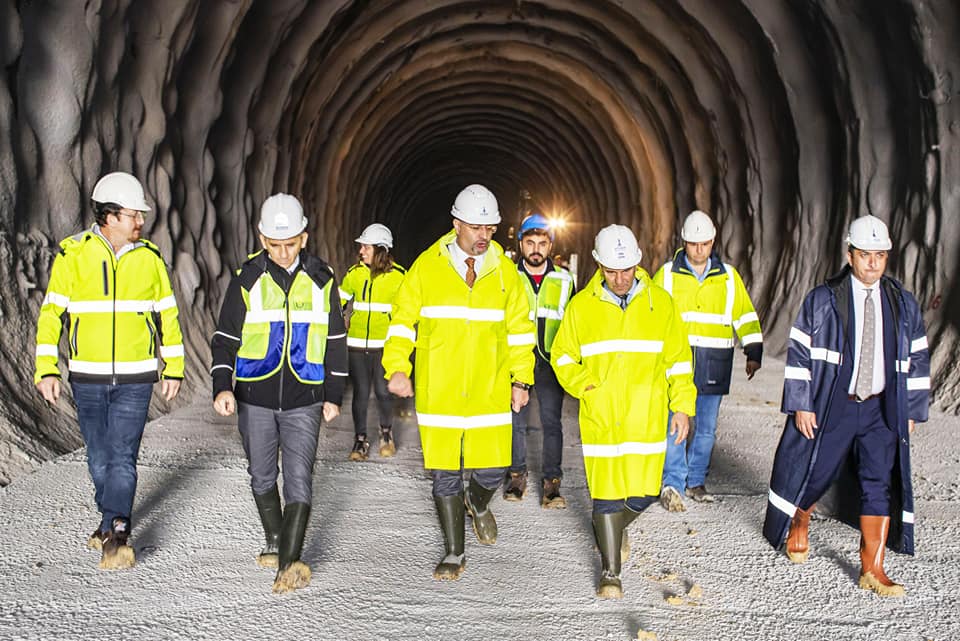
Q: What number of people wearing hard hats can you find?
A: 8